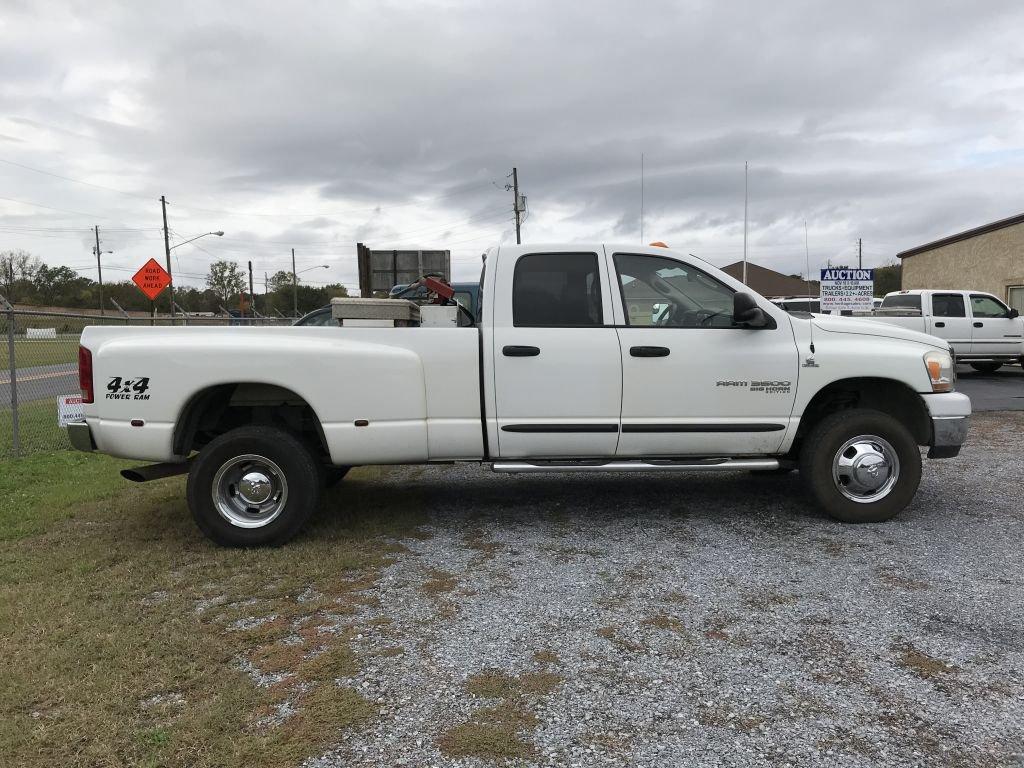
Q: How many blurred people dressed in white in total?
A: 0